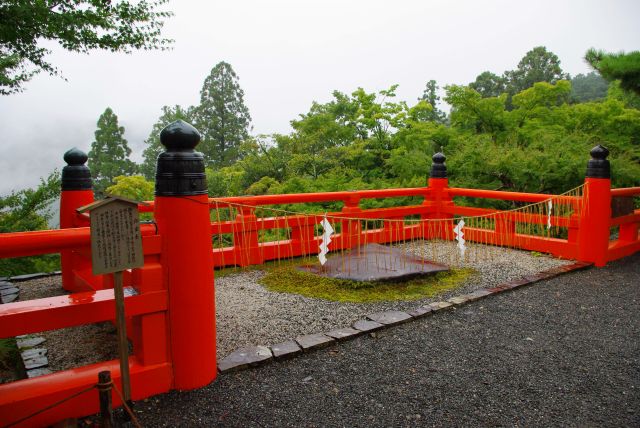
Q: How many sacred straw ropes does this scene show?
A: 1